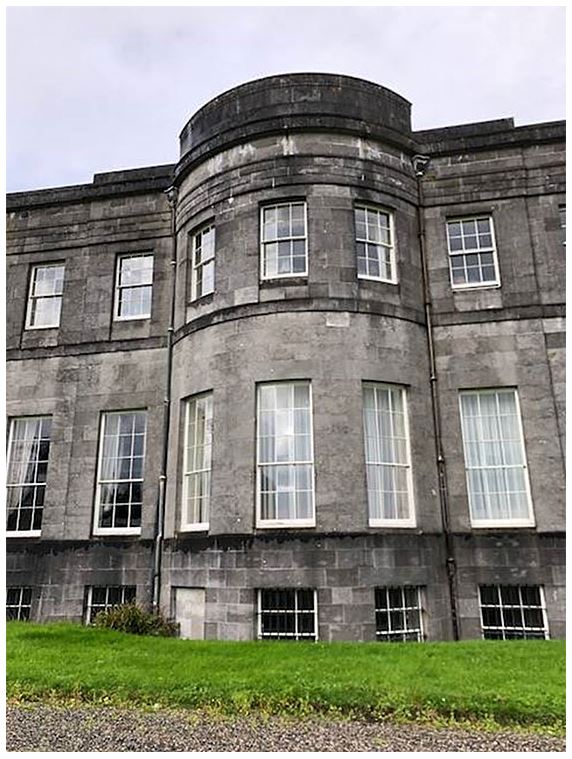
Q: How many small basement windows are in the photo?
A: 5